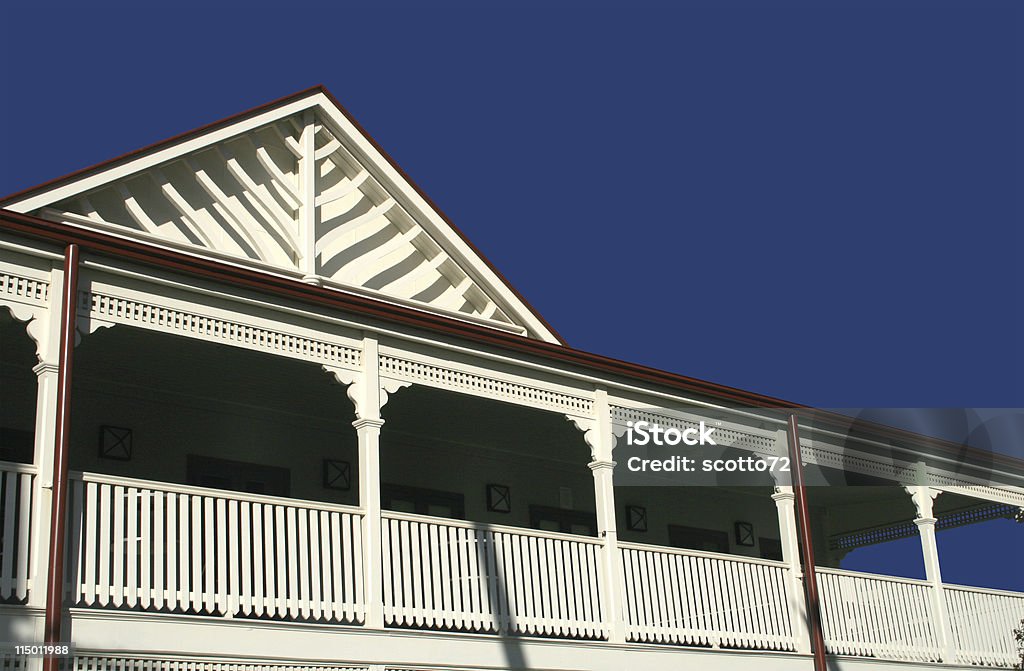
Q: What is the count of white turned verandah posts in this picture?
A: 5